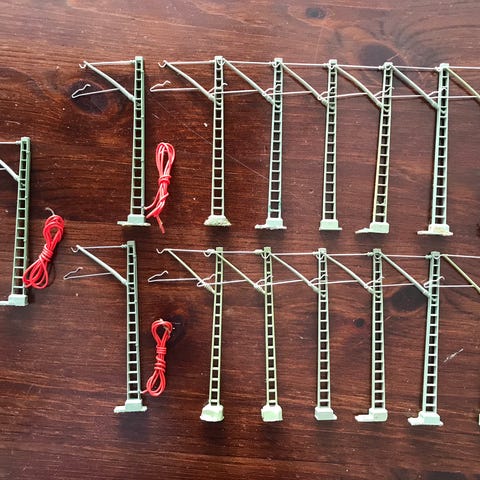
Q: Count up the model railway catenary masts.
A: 13